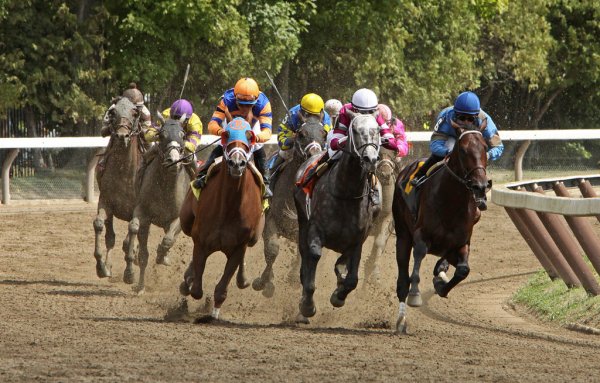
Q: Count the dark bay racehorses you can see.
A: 1